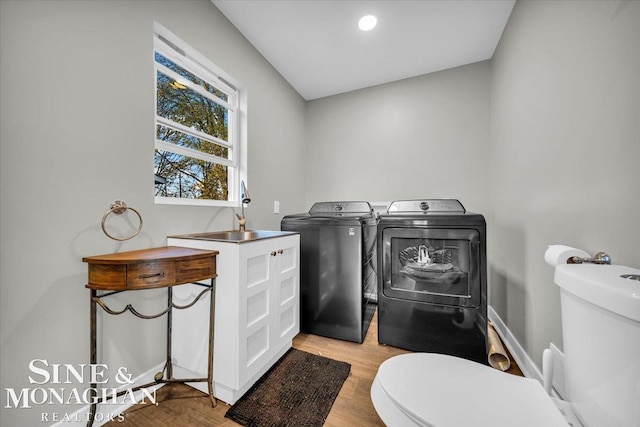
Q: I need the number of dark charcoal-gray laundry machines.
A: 2